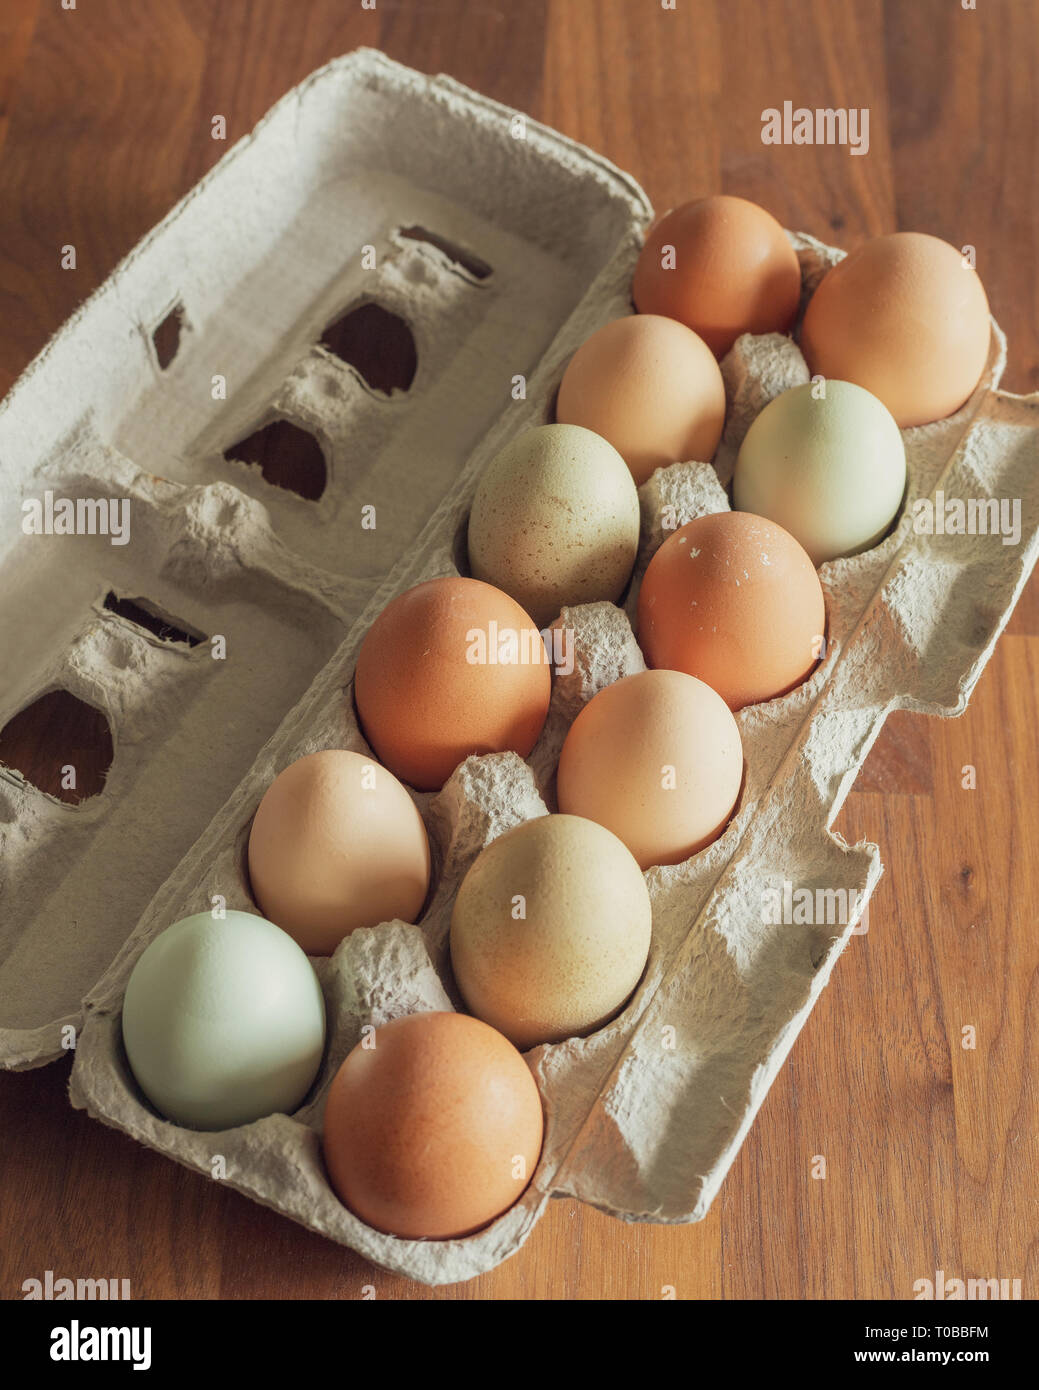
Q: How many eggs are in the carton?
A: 12